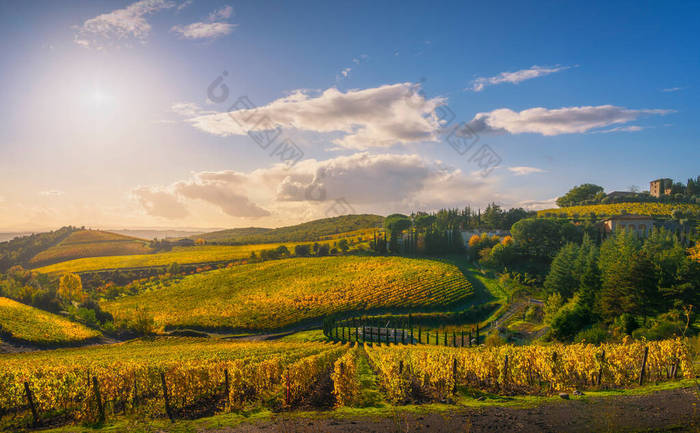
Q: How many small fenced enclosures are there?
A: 1